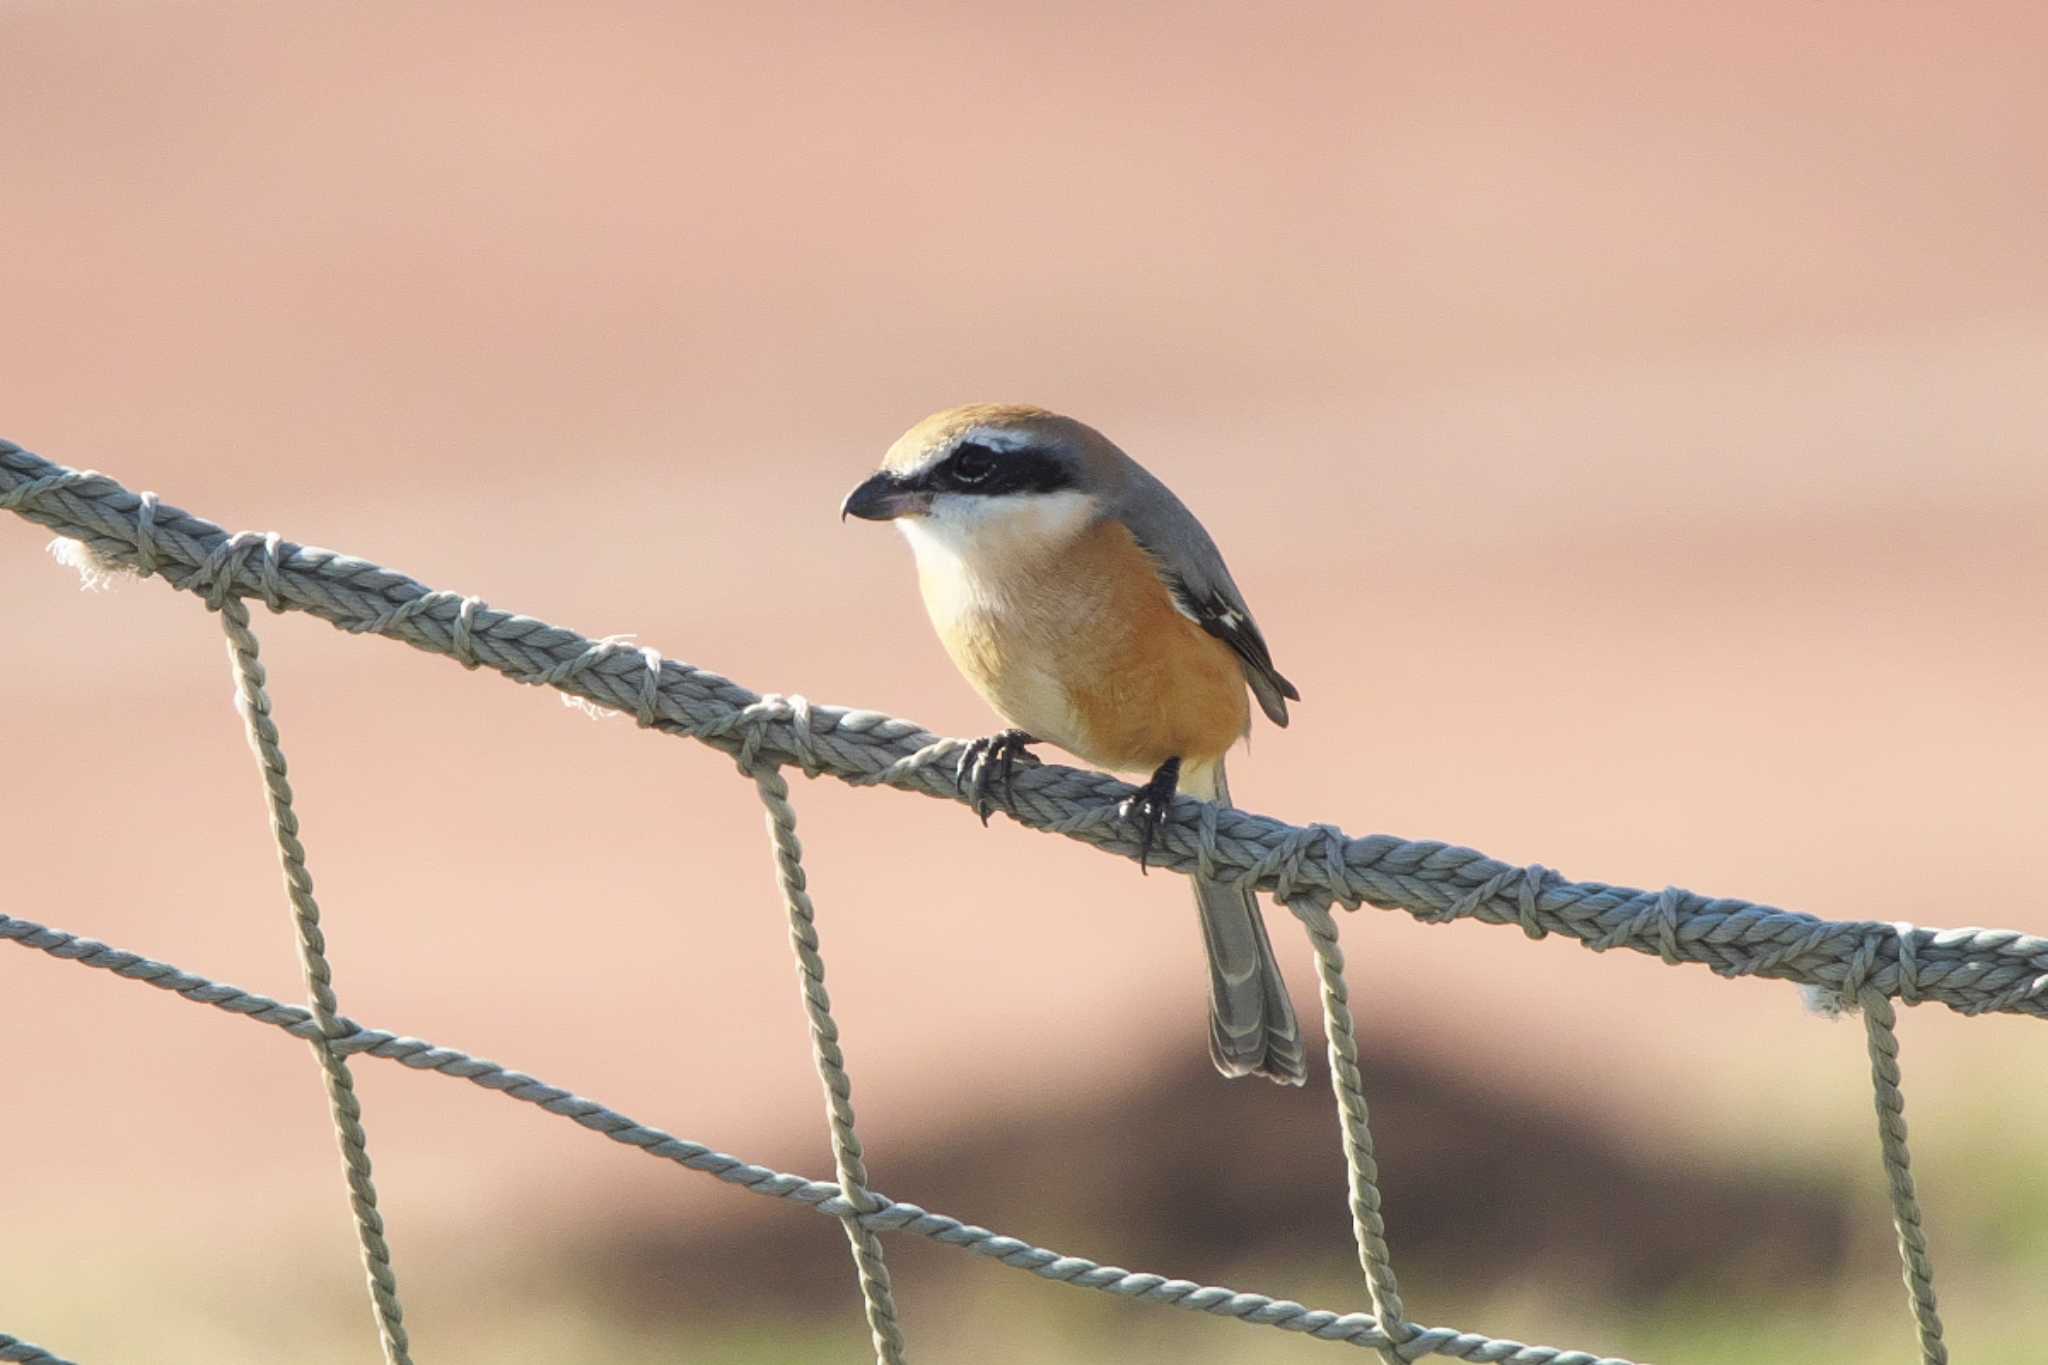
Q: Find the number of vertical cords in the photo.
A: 4